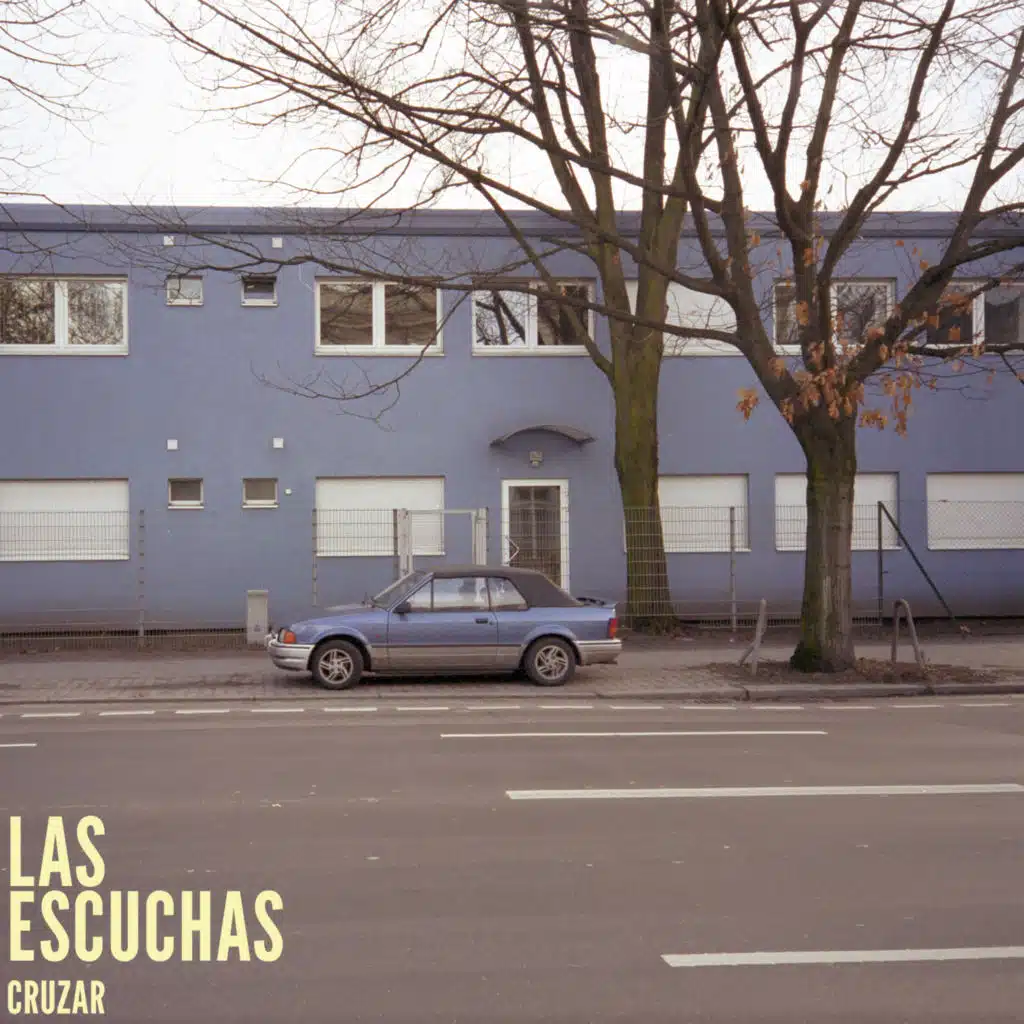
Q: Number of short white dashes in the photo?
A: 14